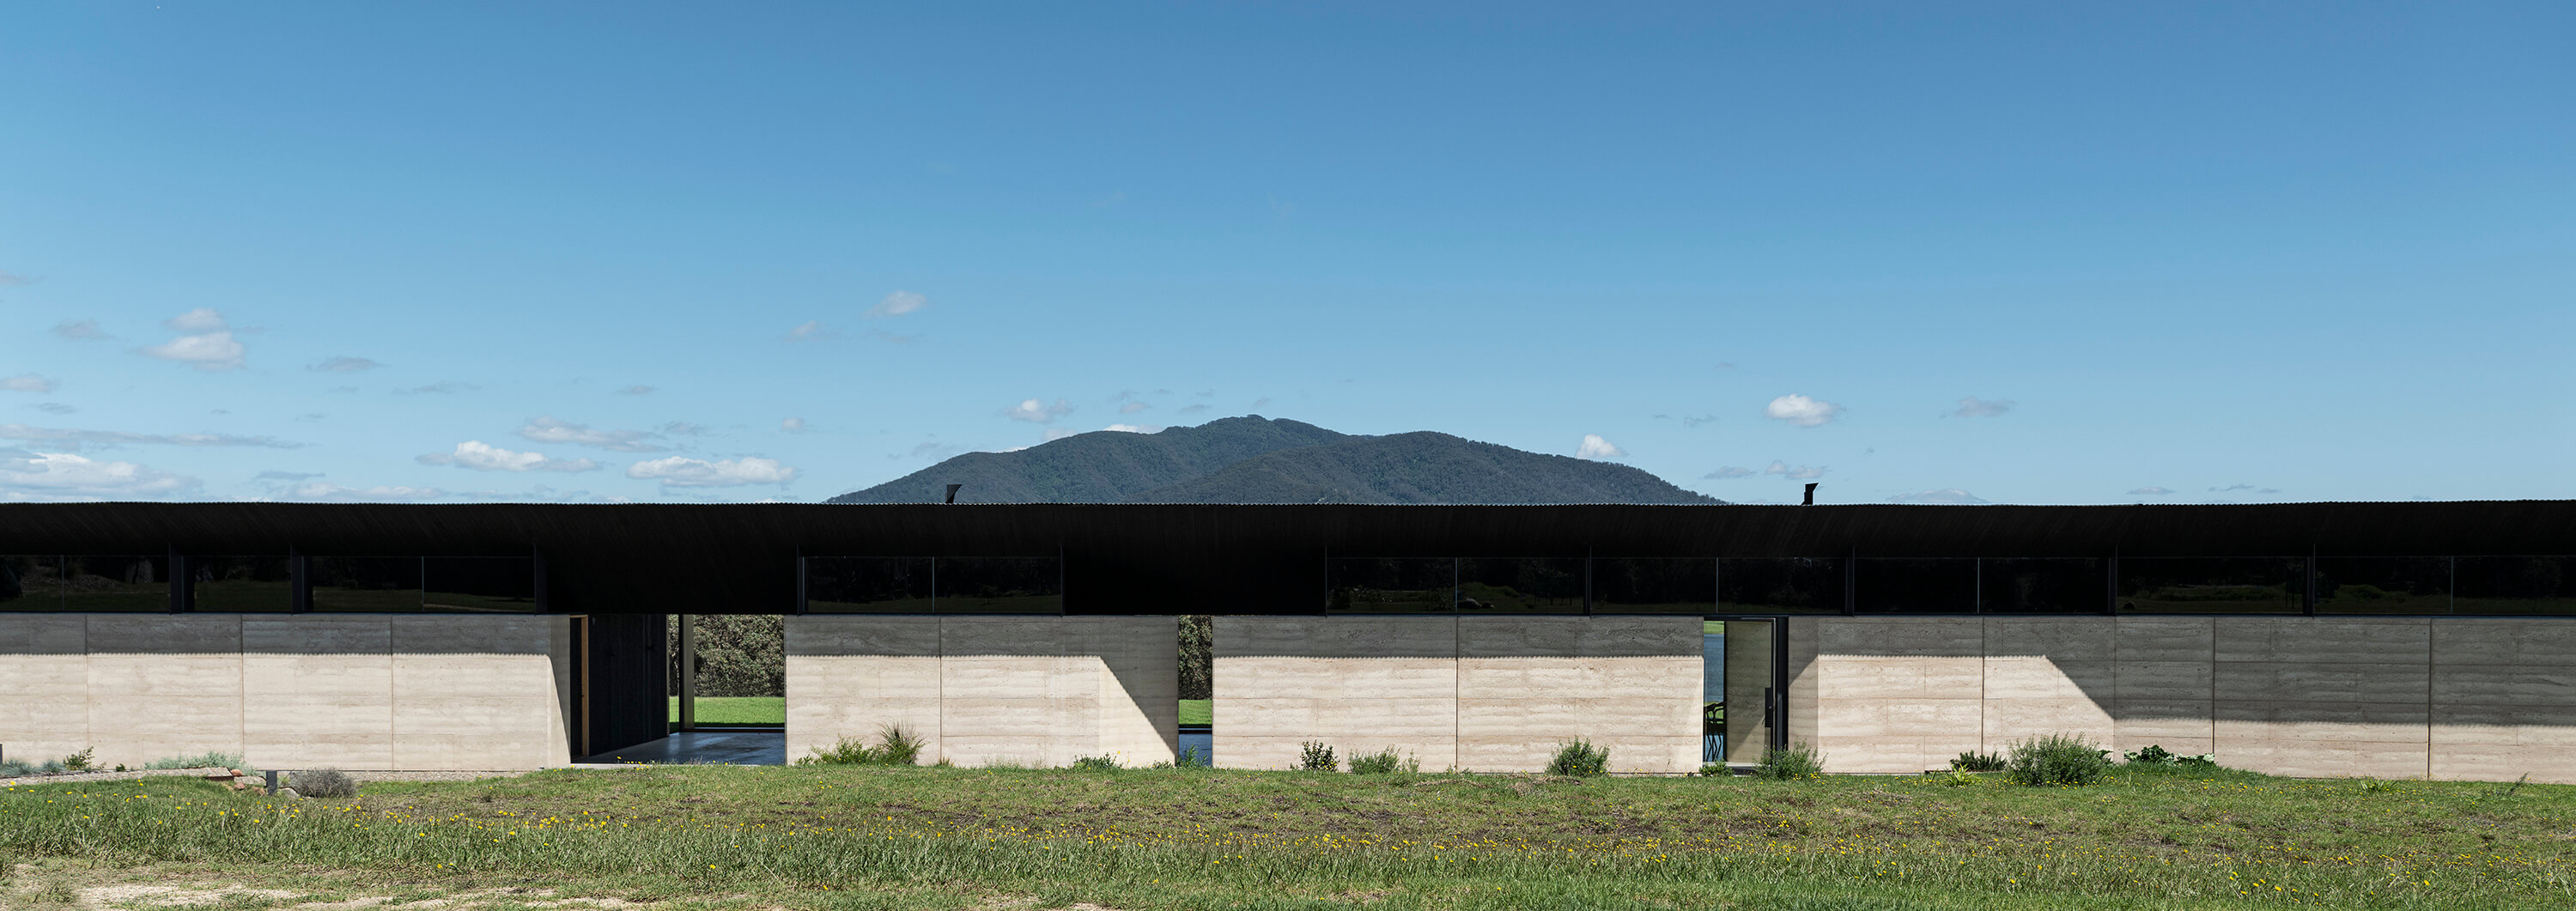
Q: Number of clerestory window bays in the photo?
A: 9